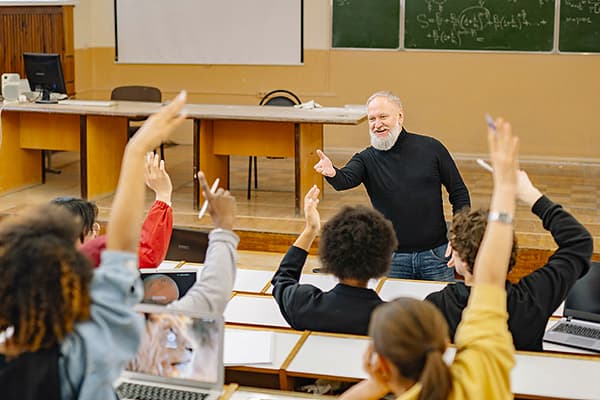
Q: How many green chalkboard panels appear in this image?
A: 3